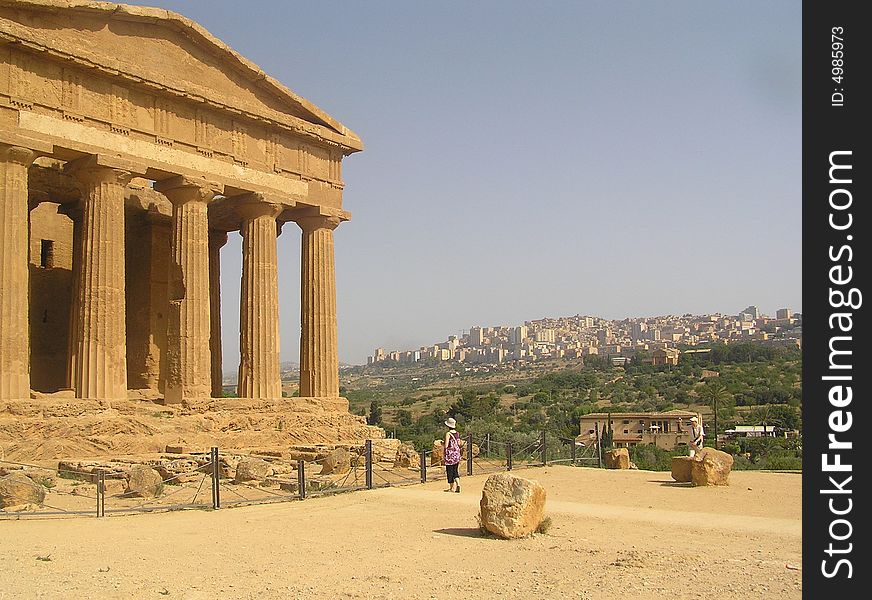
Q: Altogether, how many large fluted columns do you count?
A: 5